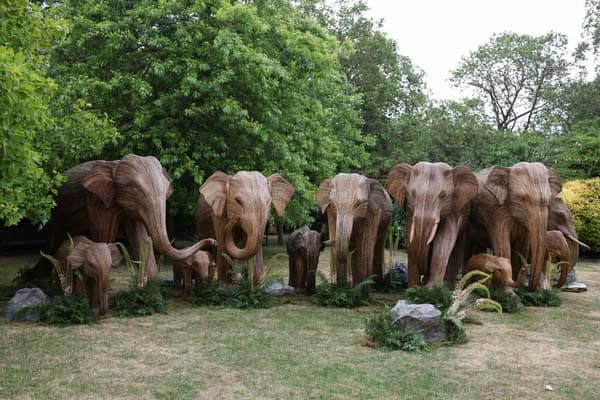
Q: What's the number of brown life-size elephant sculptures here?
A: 11